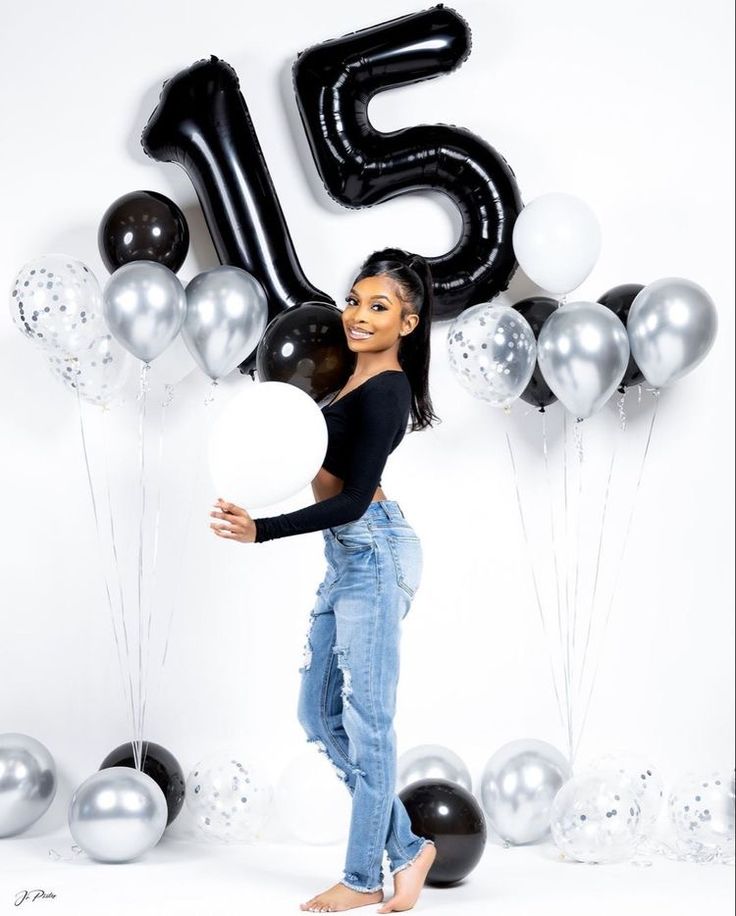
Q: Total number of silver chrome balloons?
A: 8